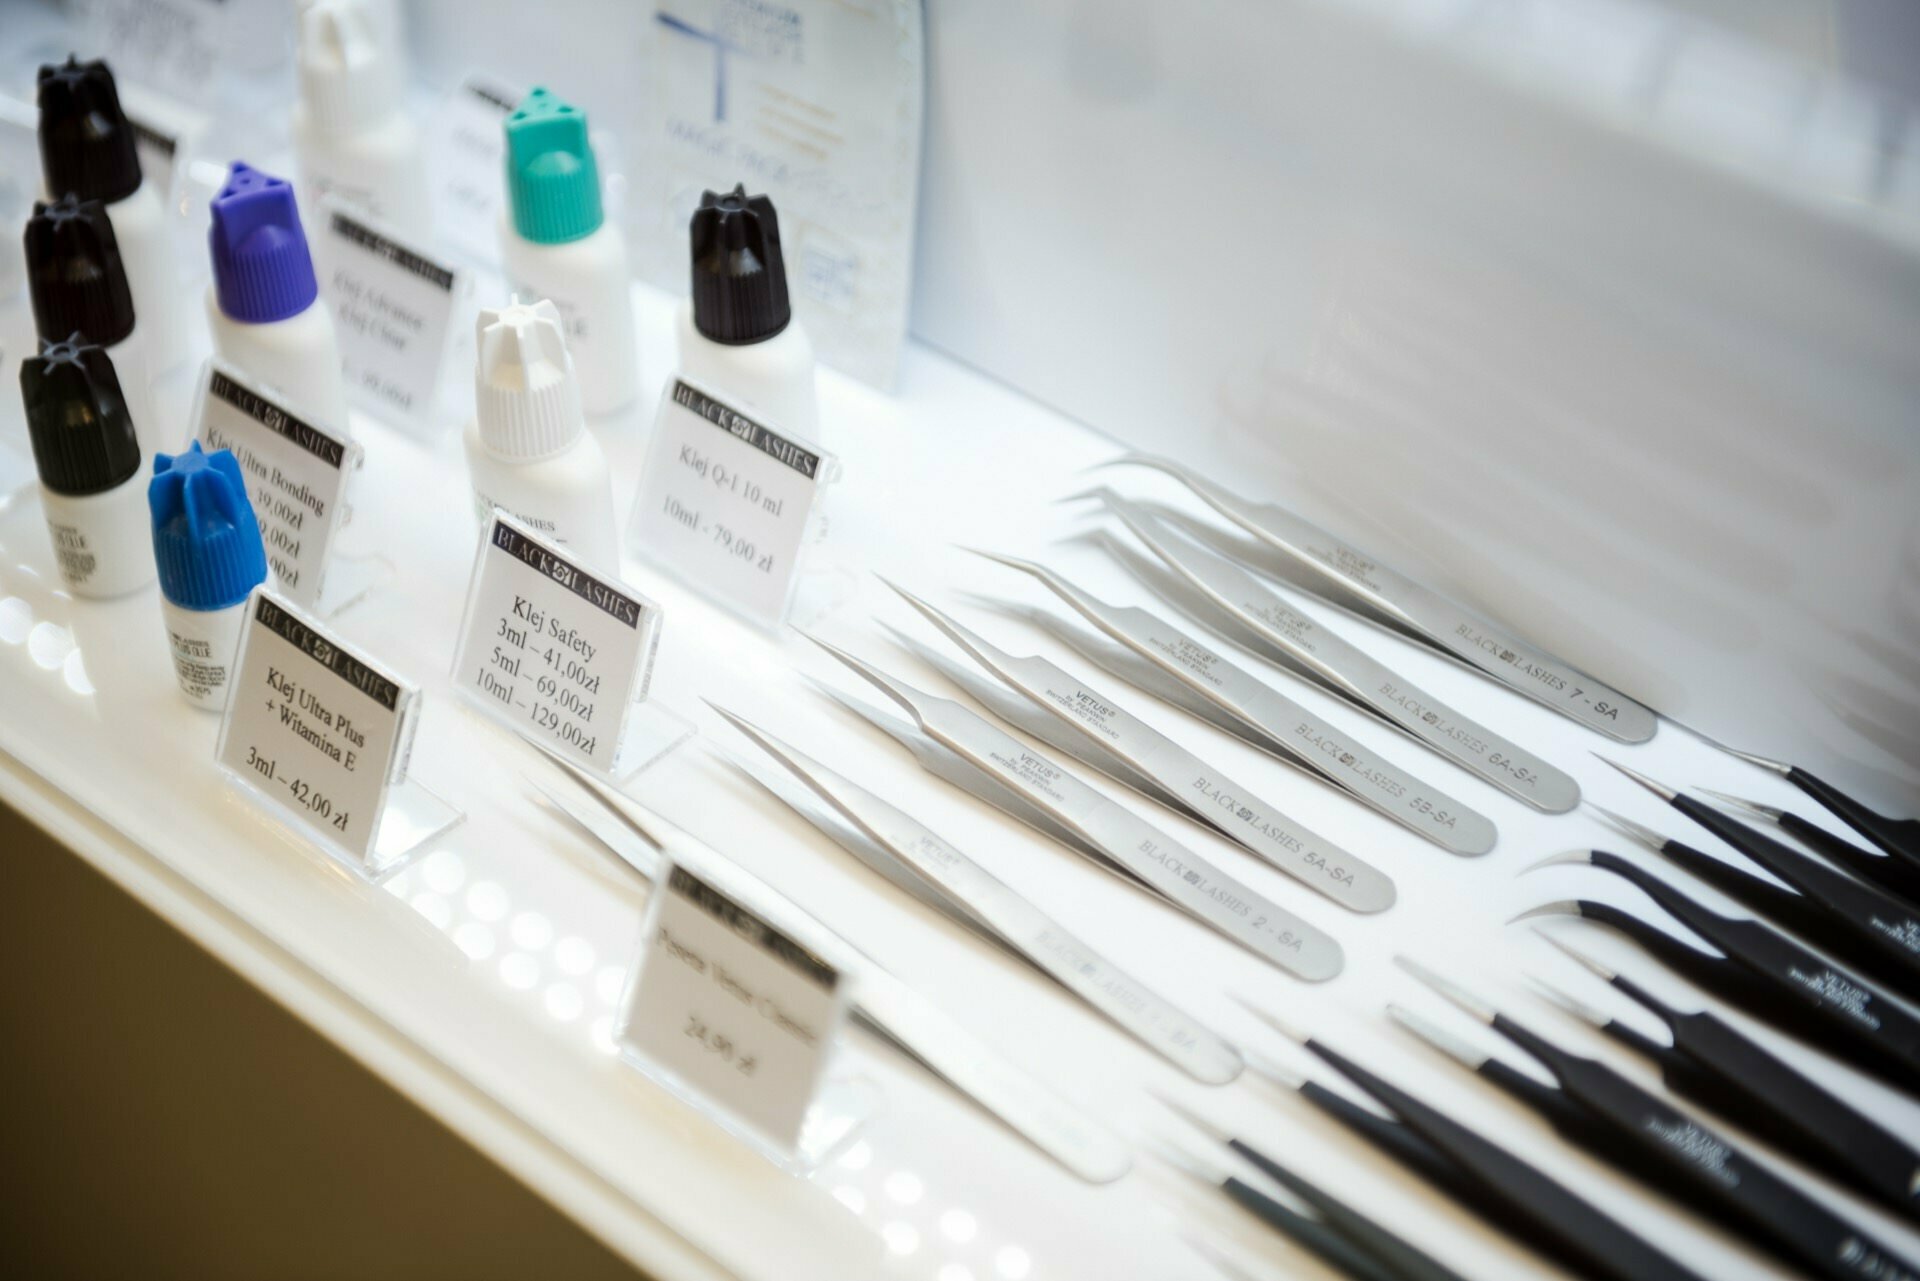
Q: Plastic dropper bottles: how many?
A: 9